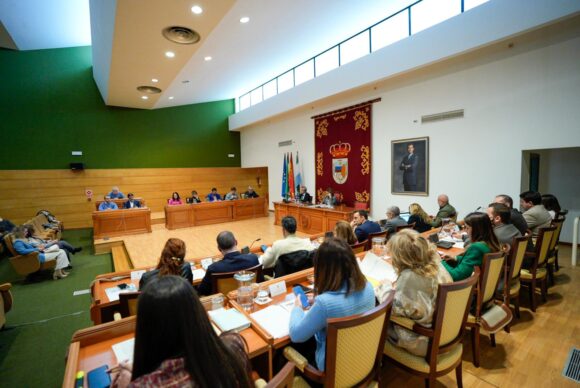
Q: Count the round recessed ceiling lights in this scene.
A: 7